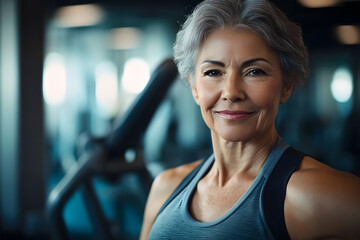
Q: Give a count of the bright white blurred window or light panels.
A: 4